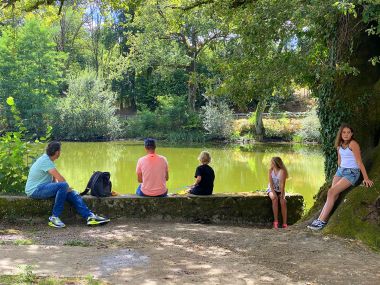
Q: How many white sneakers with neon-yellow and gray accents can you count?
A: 2